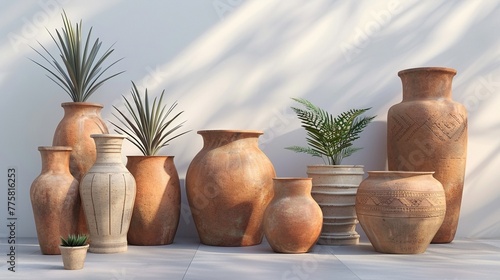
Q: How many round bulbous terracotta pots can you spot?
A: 3